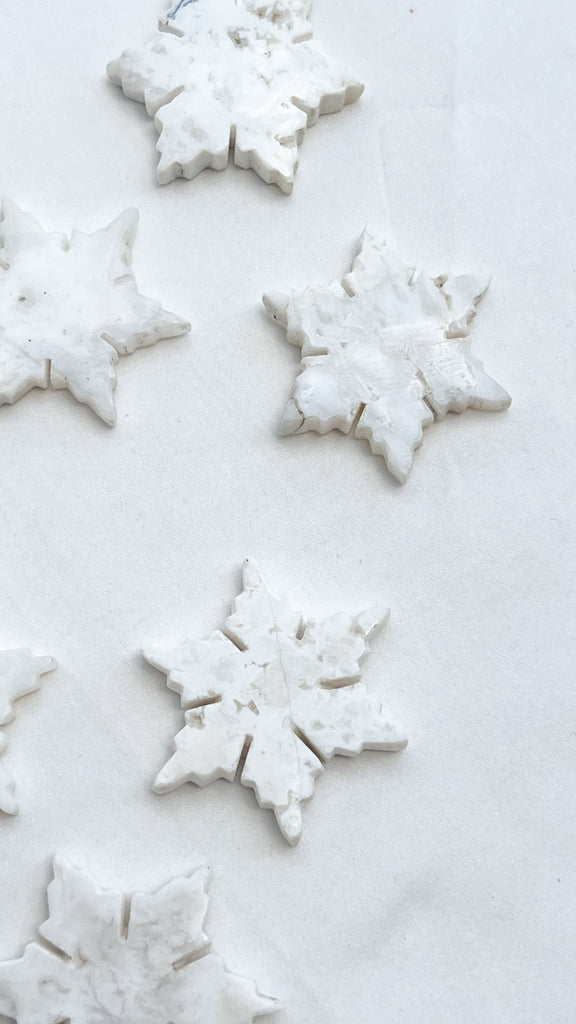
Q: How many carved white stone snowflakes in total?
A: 6